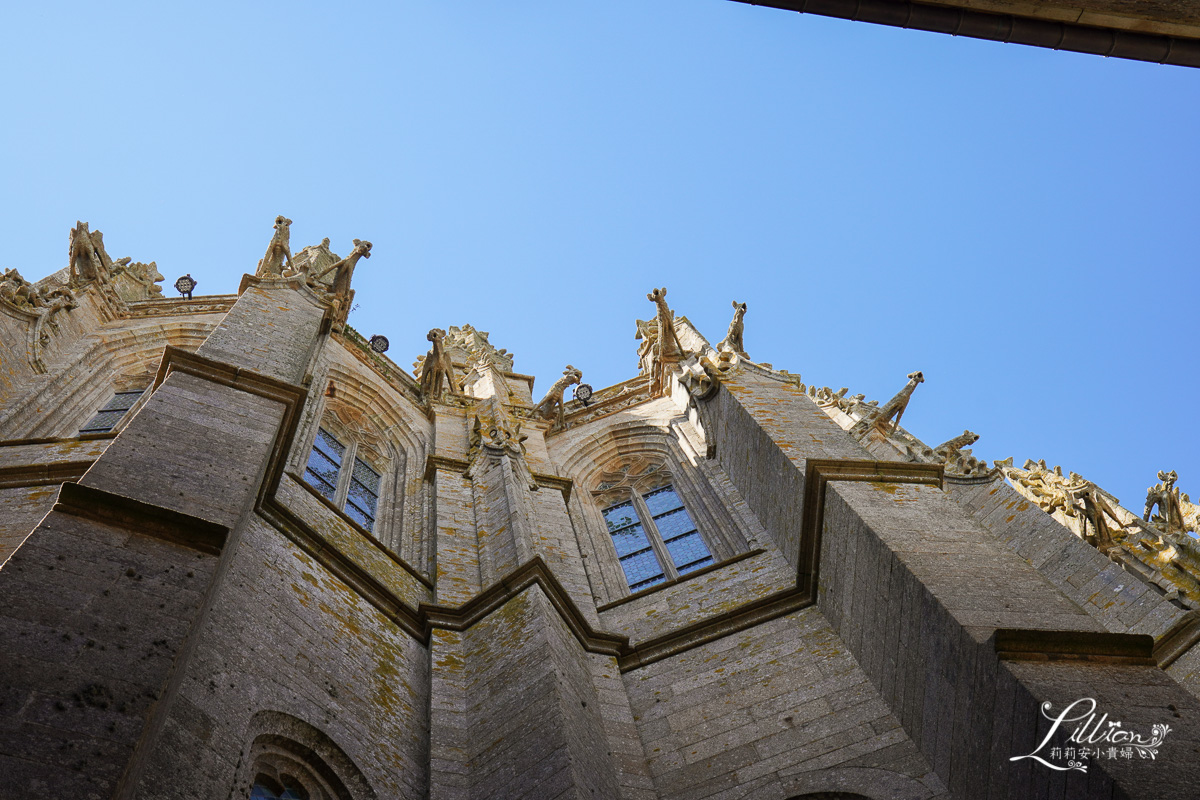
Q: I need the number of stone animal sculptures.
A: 11